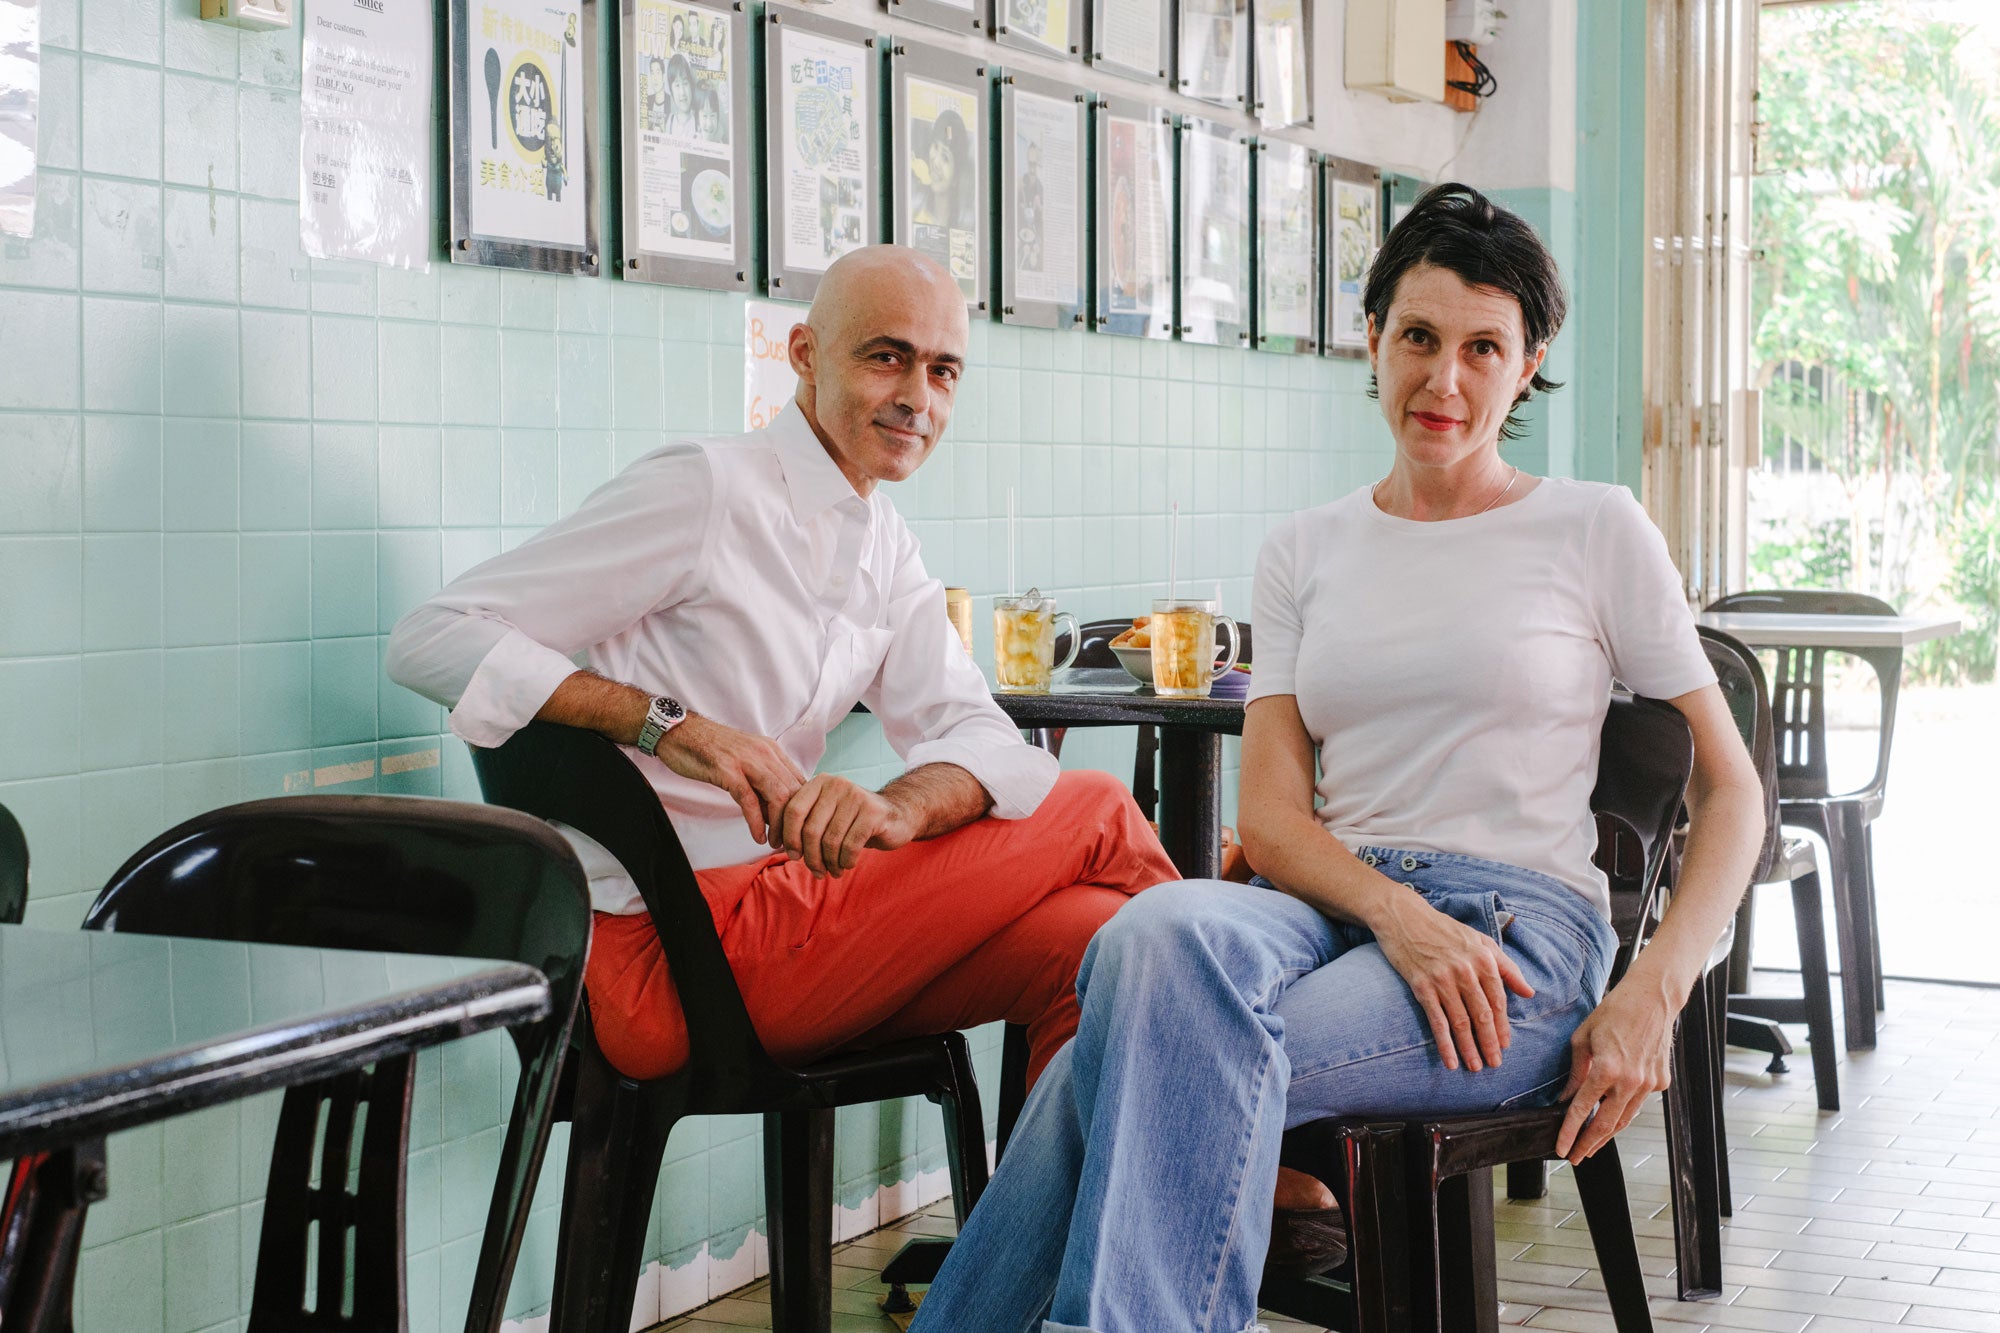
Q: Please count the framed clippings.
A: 15